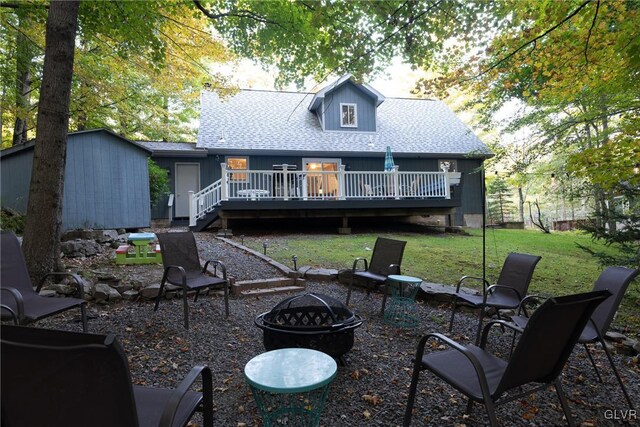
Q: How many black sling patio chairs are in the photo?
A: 7